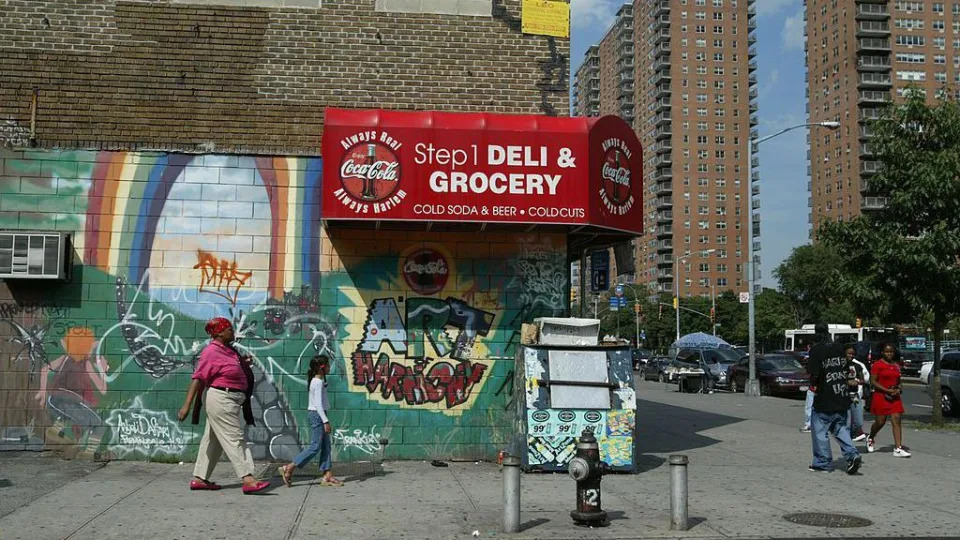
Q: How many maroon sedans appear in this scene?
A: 1